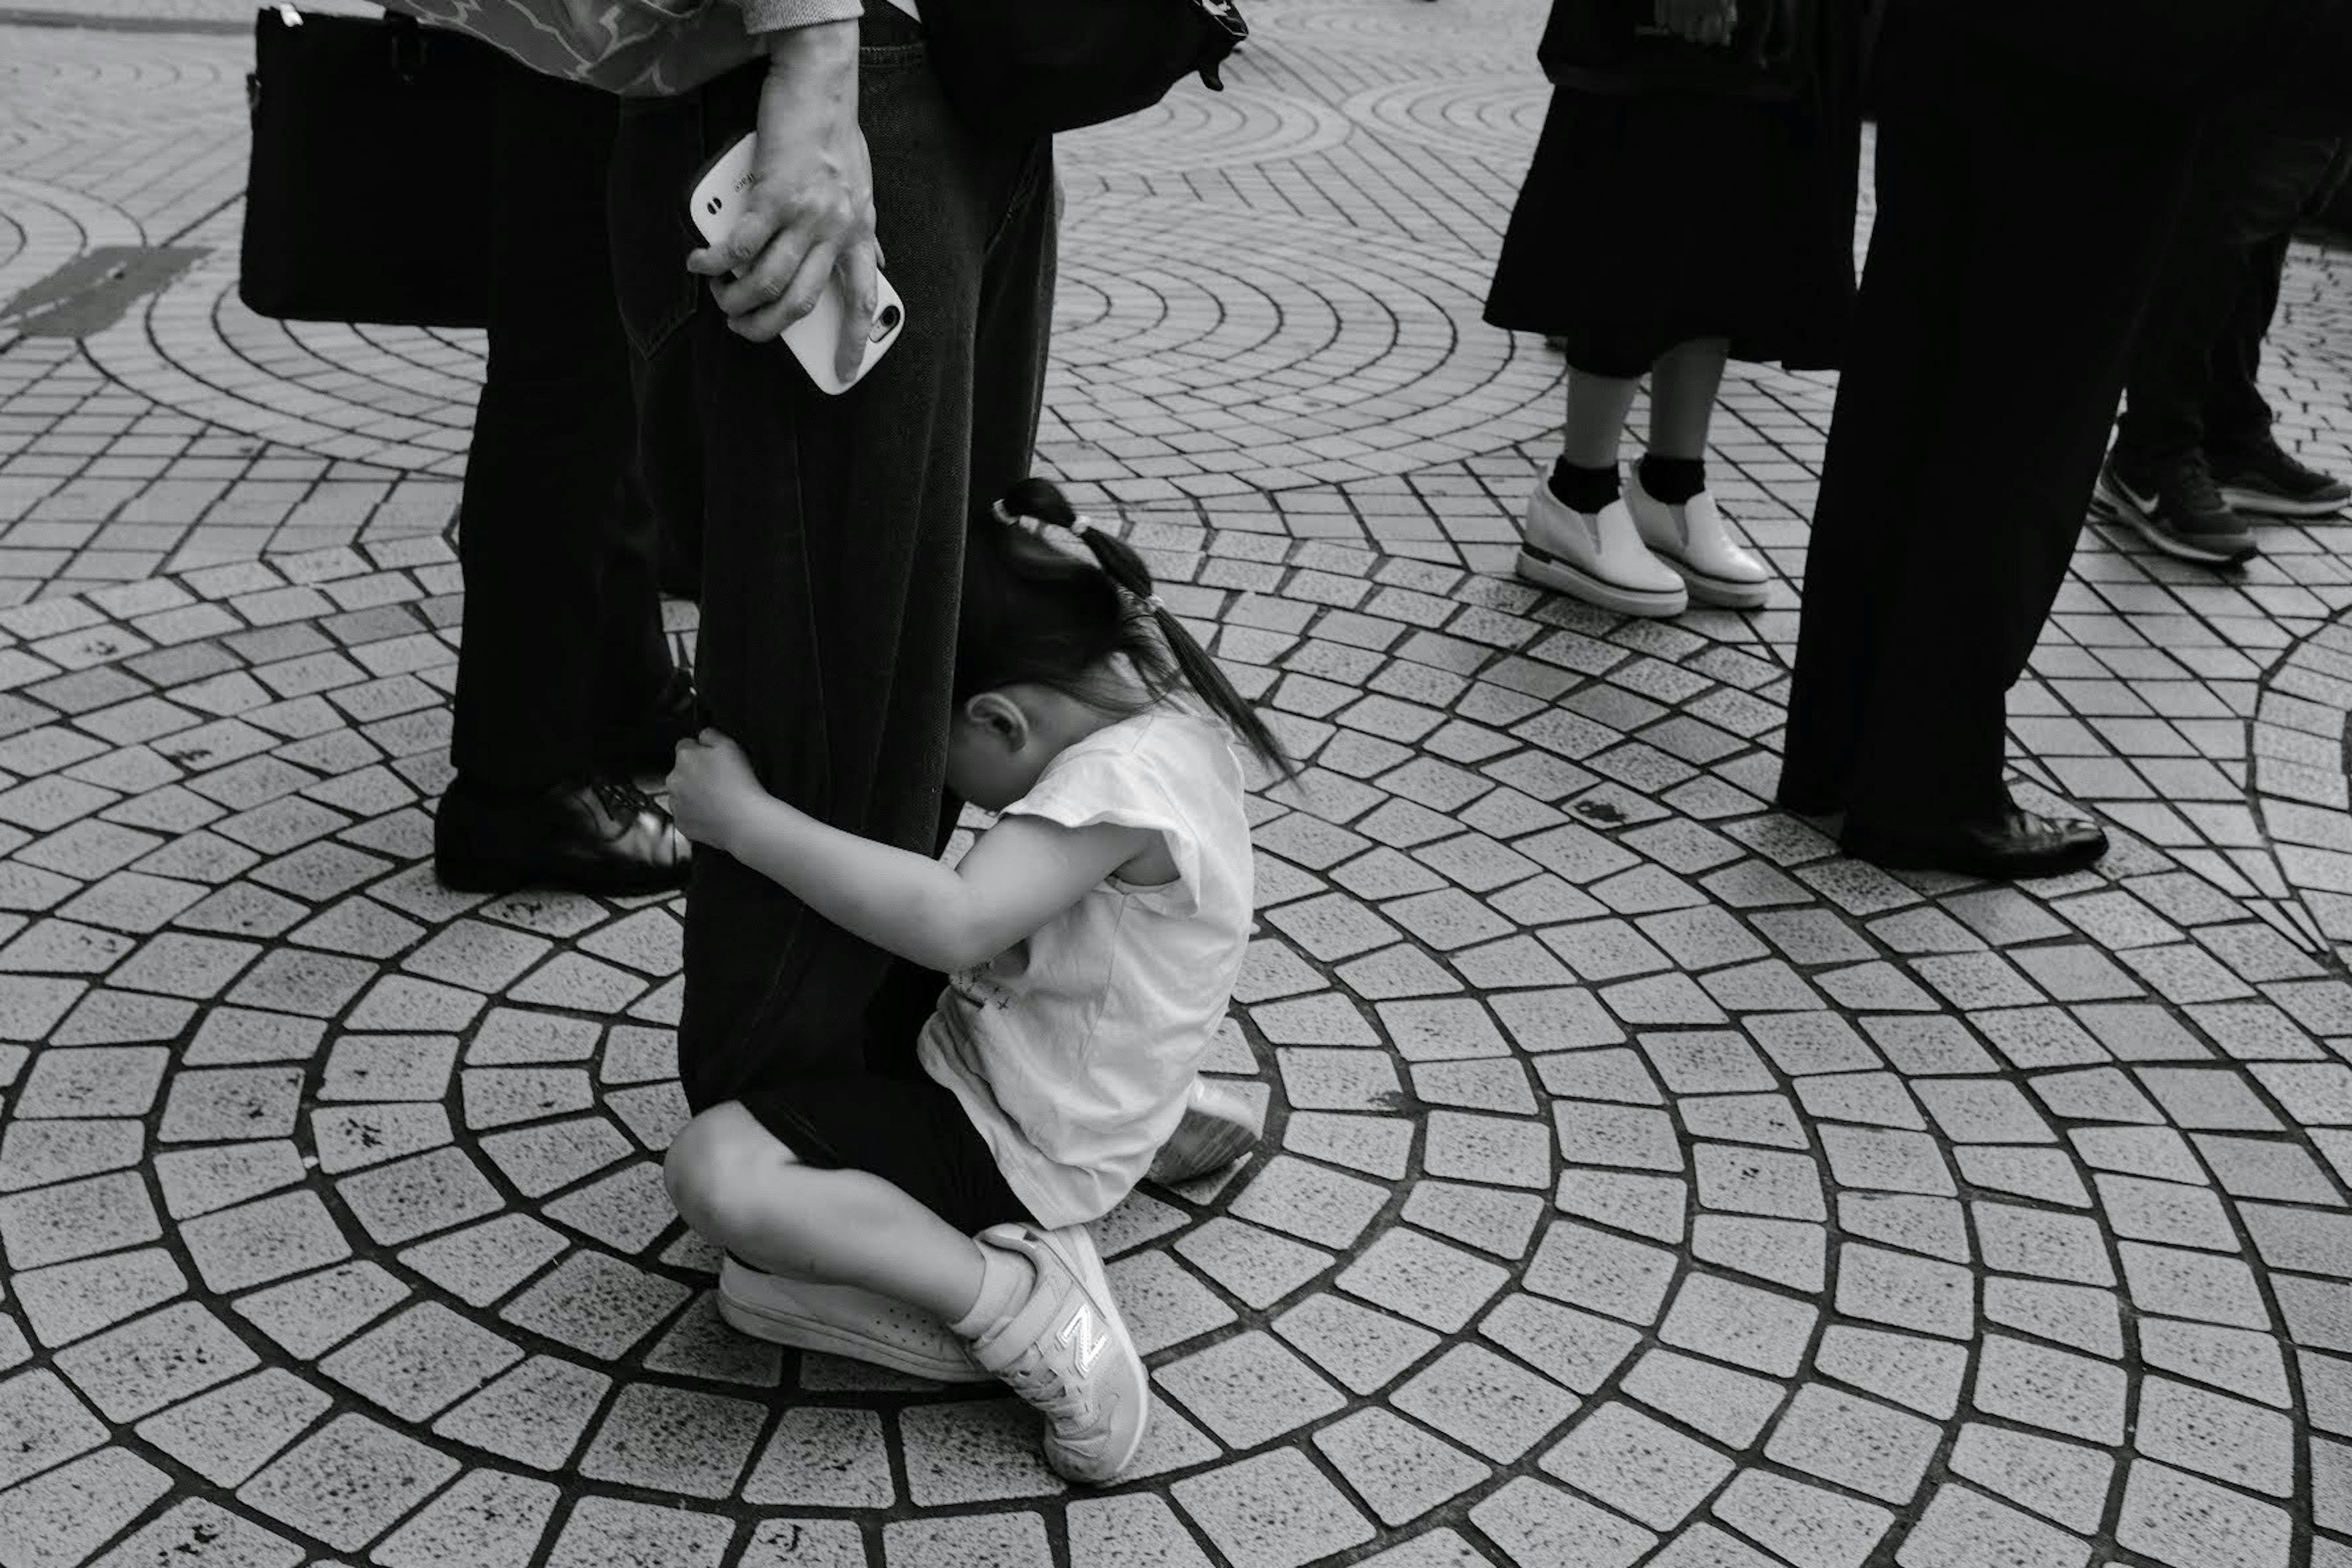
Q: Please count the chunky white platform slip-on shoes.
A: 2